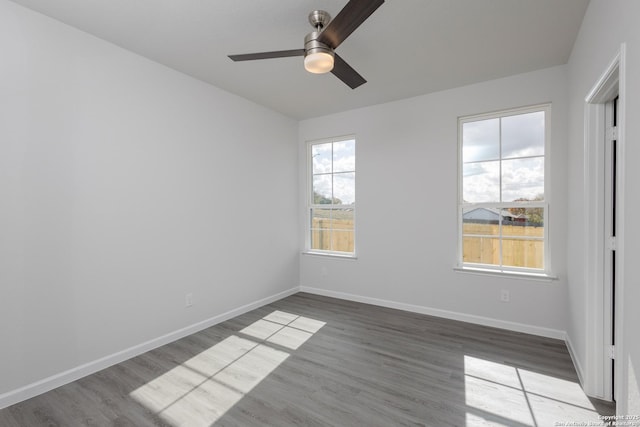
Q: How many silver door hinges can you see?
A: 3